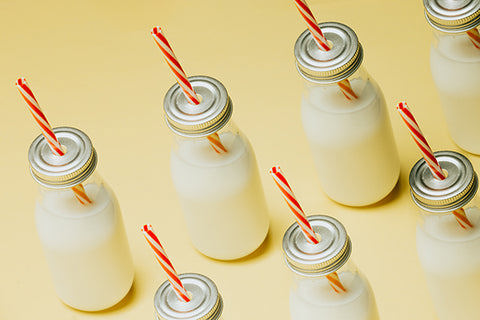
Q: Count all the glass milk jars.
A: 7